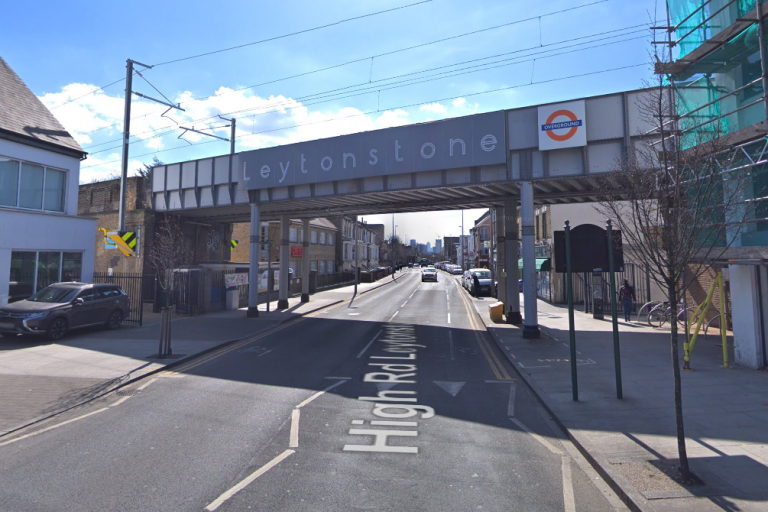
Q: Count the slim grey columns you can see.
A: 6